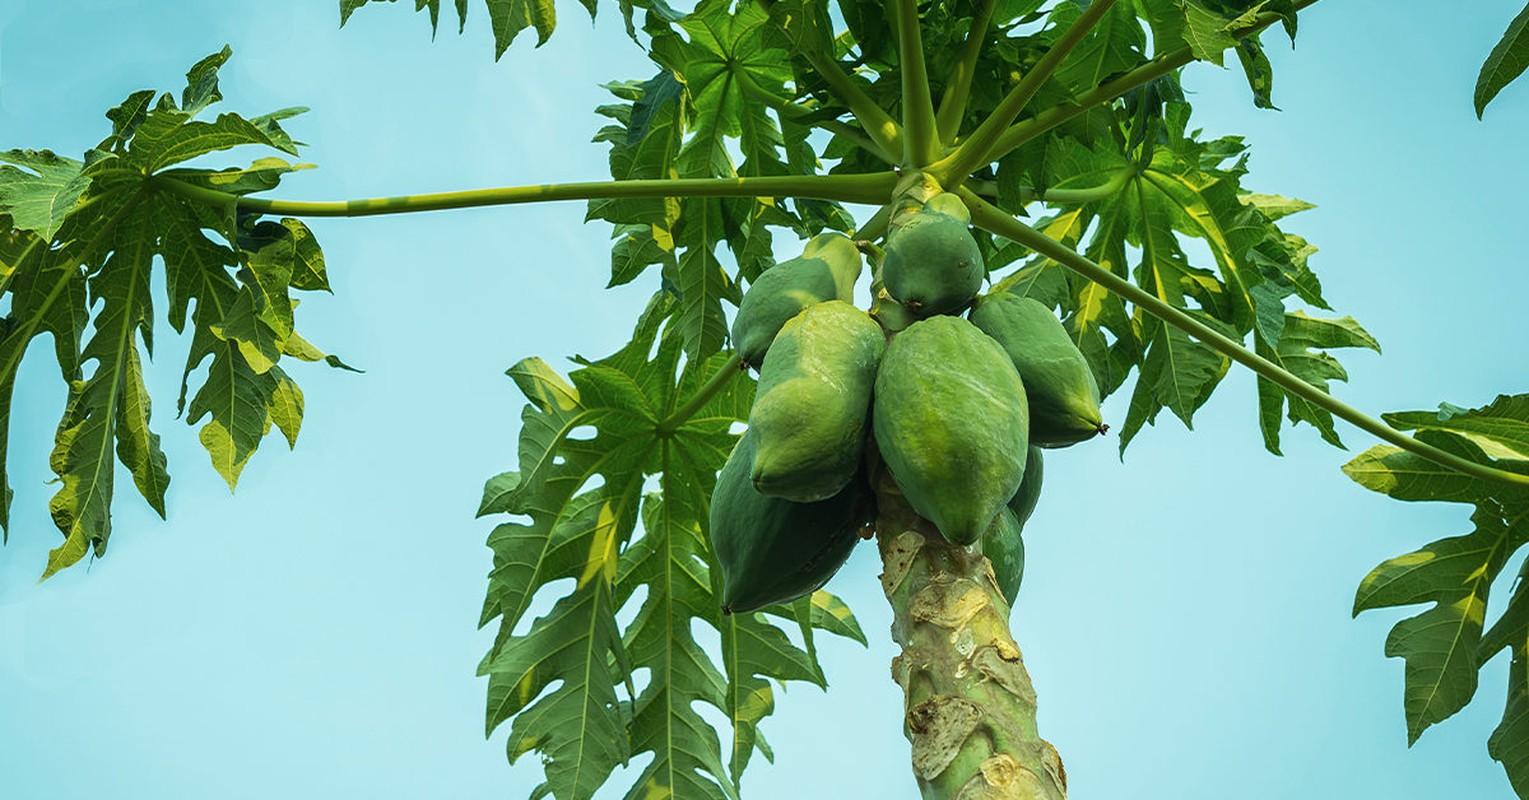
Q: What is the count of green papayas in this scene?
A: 8